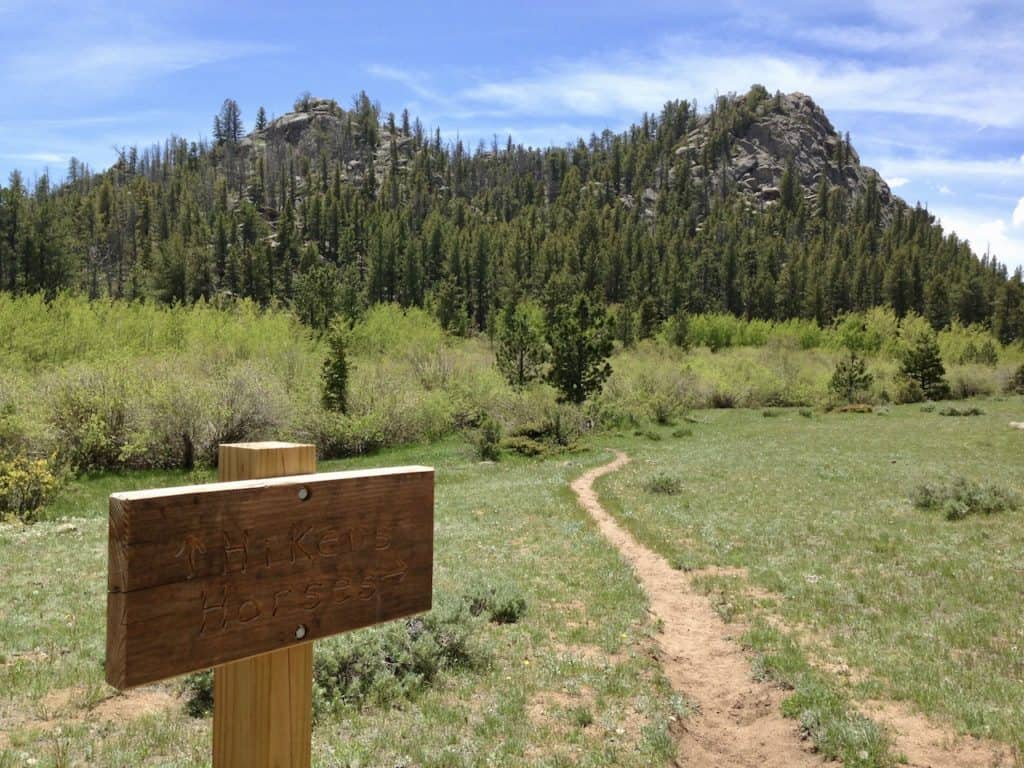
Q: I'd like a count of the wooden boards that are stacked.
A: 2